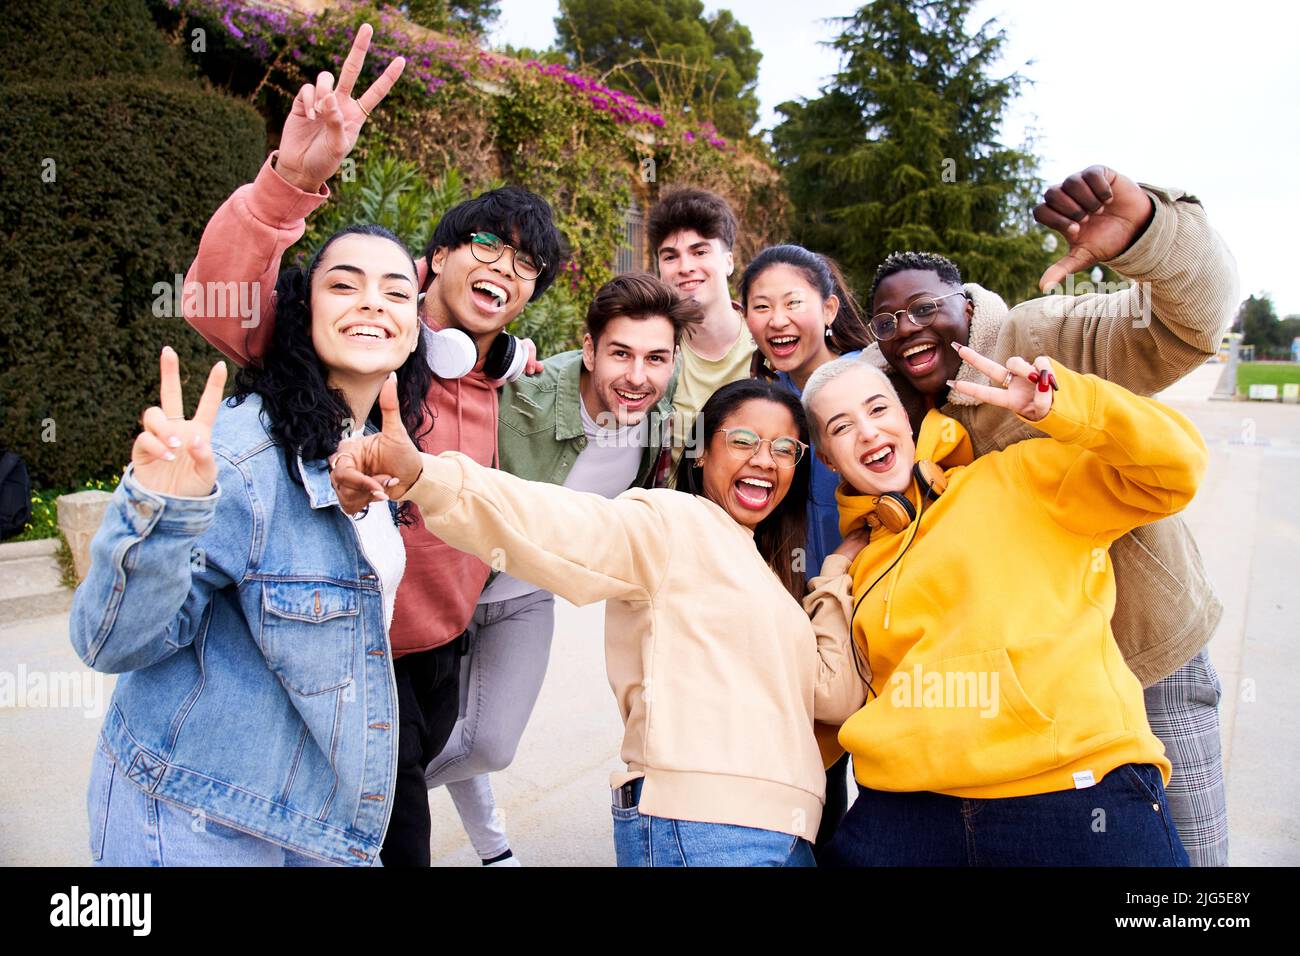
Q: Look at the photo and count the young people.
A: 8